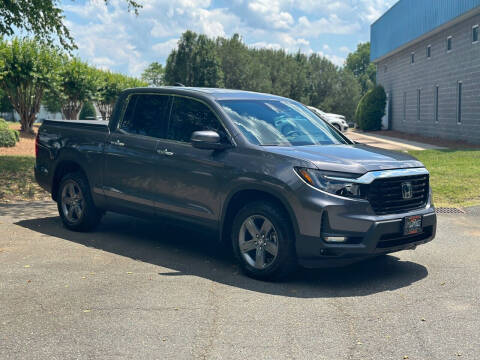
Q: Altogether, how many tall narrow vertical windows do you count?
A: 4